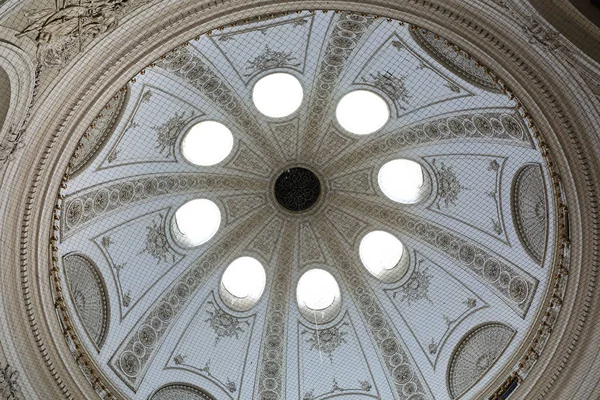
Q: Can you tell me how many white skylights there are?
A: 8